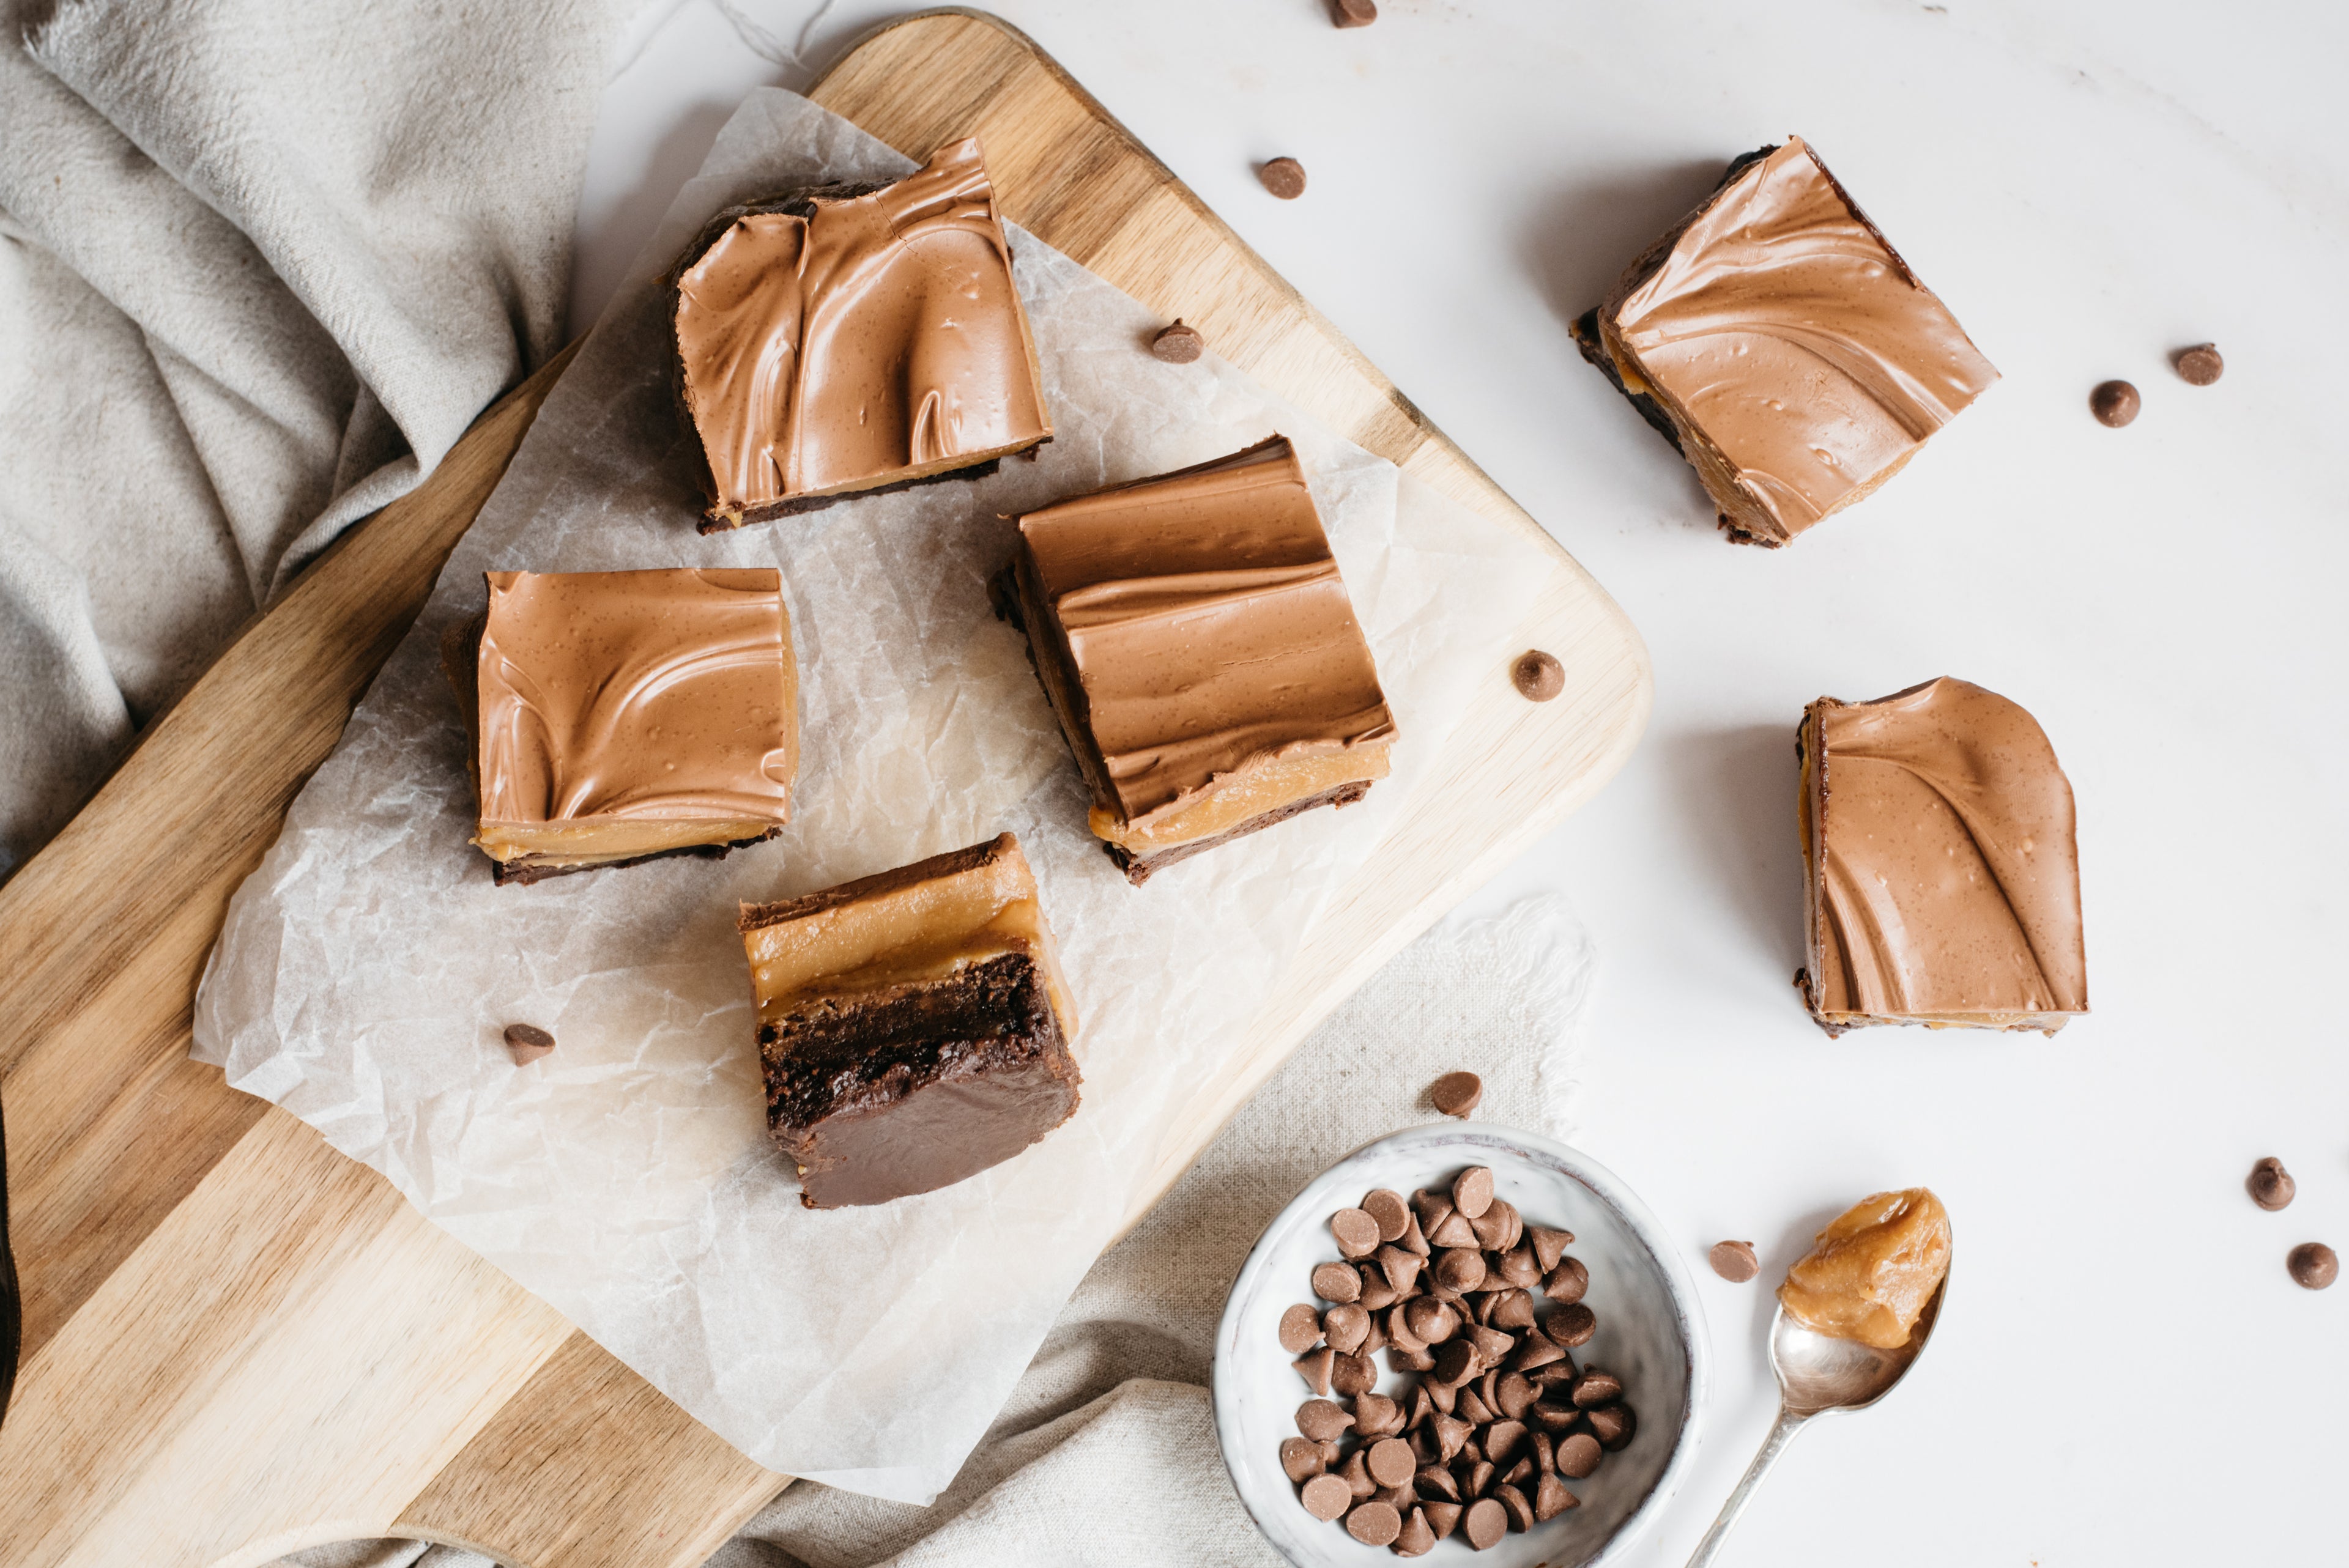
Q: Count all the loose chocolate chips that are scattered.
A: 11